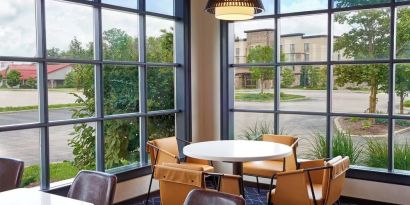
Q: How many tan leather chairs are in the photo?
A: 4